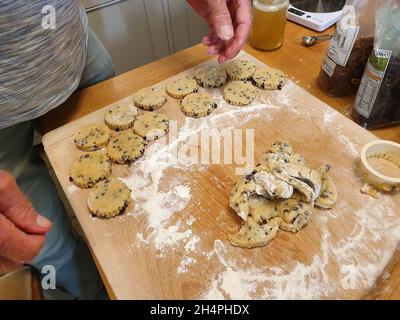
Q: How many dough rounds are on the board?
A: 13